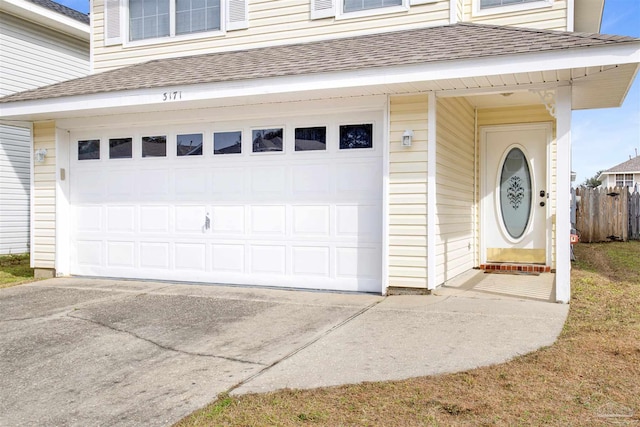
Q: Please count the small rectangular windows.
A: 8